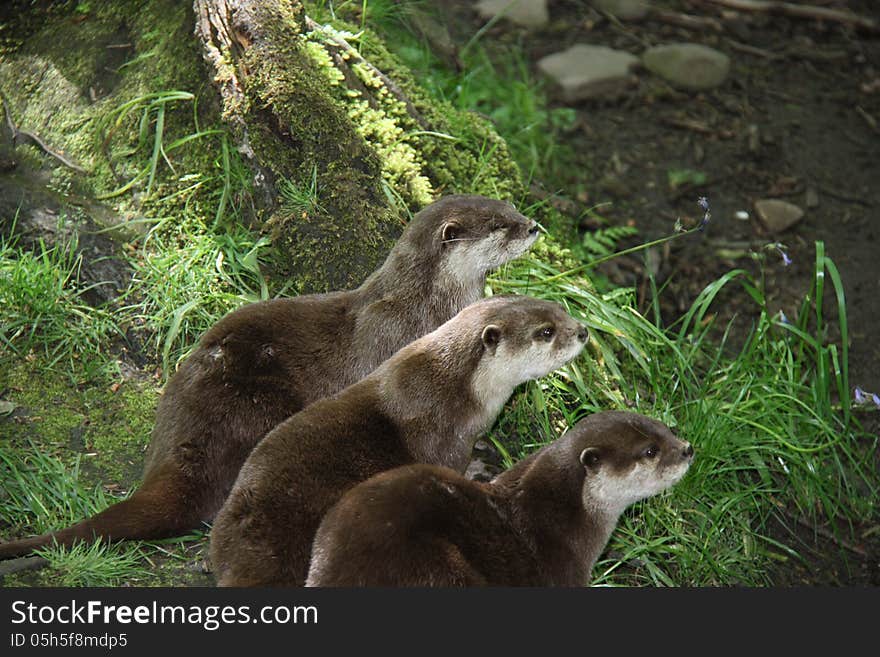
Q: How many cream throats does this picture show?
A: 3